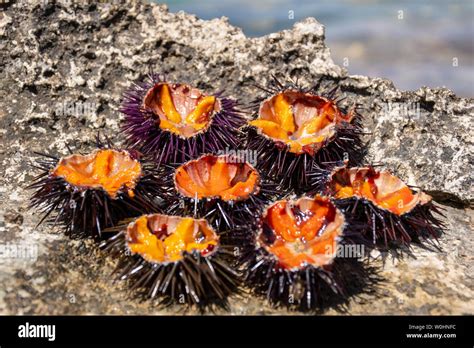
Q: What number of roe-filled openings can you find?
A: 7